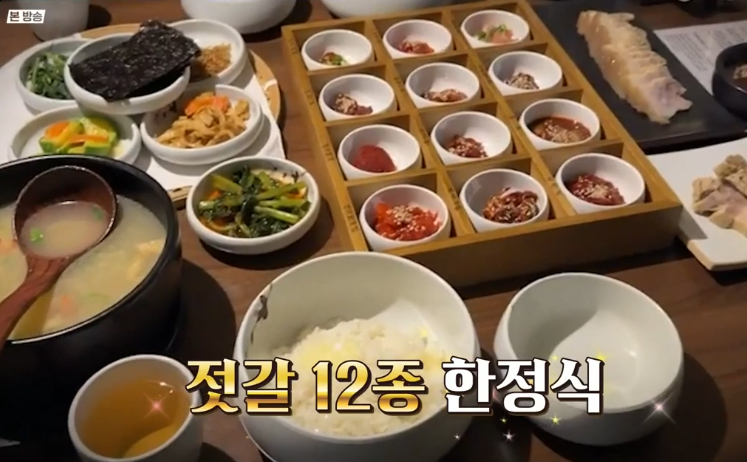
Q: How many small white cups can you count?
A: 12